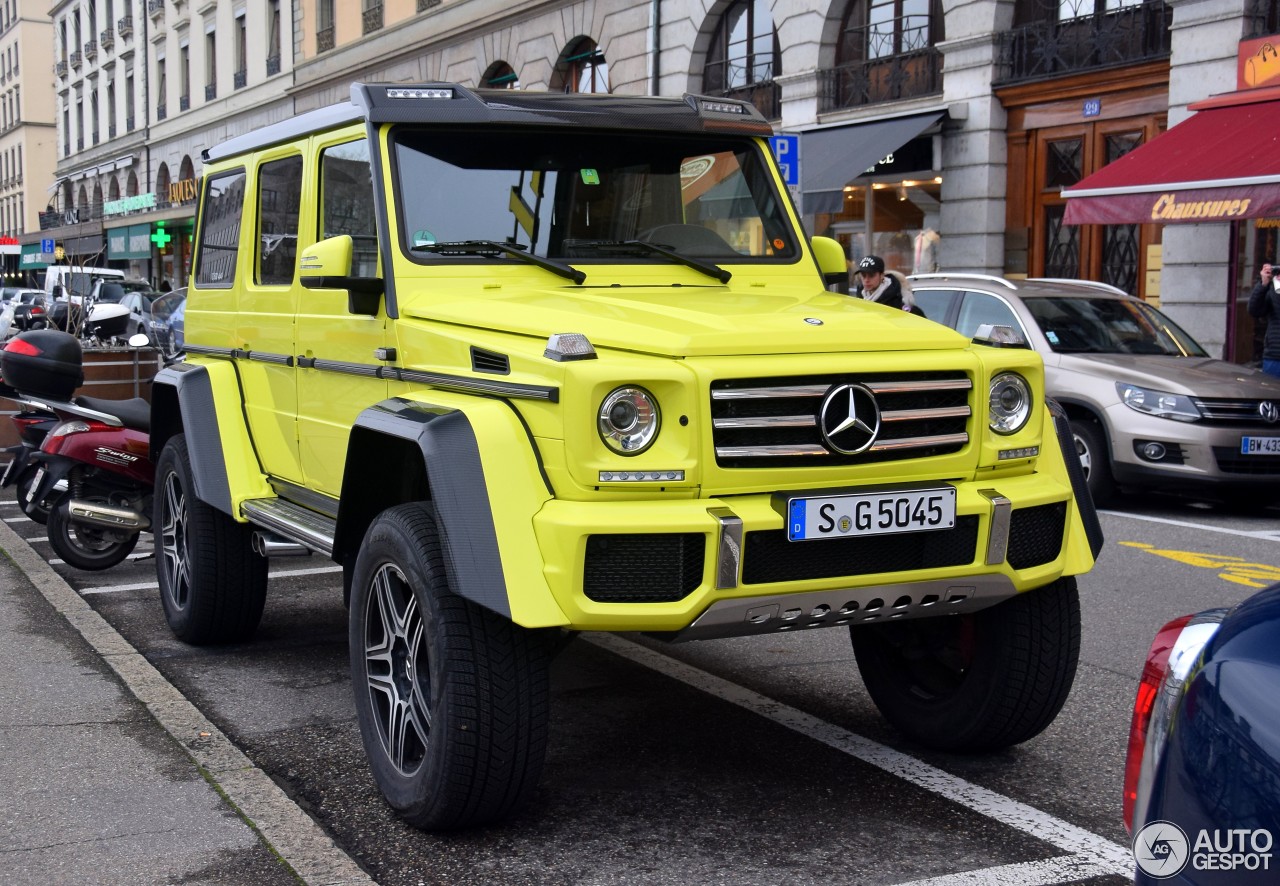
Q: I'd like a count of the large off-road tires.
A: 3